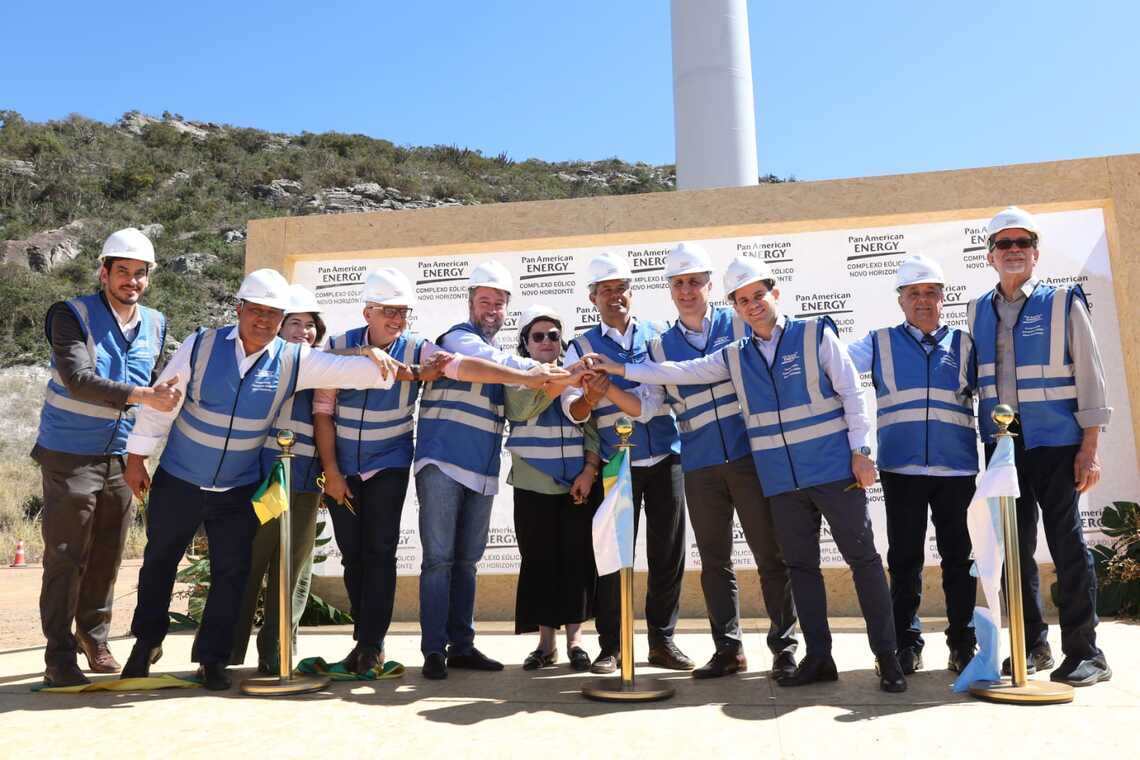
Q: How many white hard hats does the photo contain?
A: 11